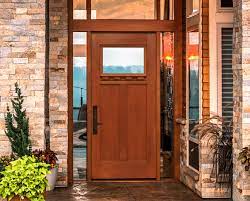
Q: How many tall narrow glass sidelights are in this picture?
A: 2